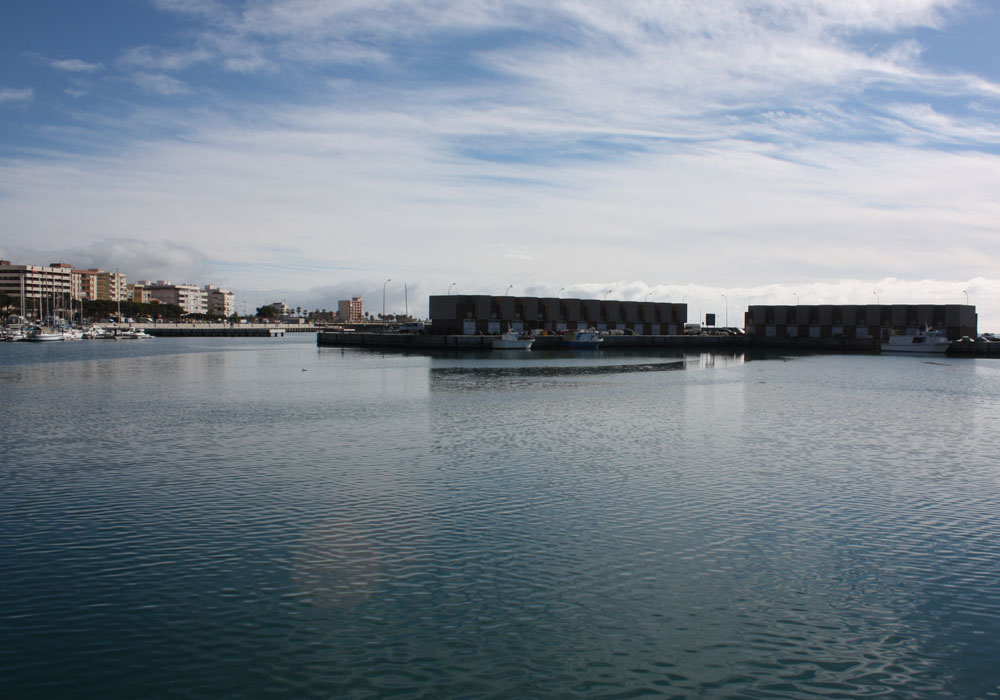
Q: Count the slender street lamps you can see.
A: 11